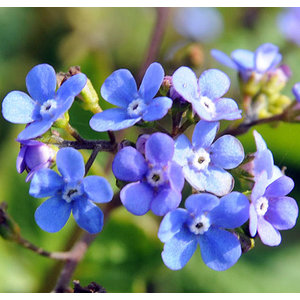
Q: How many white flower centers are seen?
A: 8